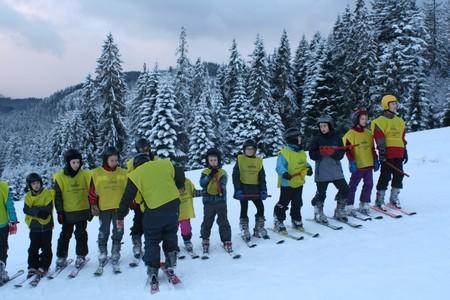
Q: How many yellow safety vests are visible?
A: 12